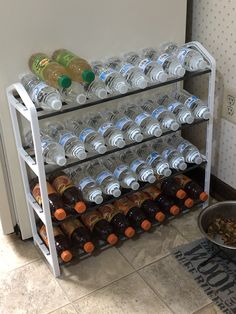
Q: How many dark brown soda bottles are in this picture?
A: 12